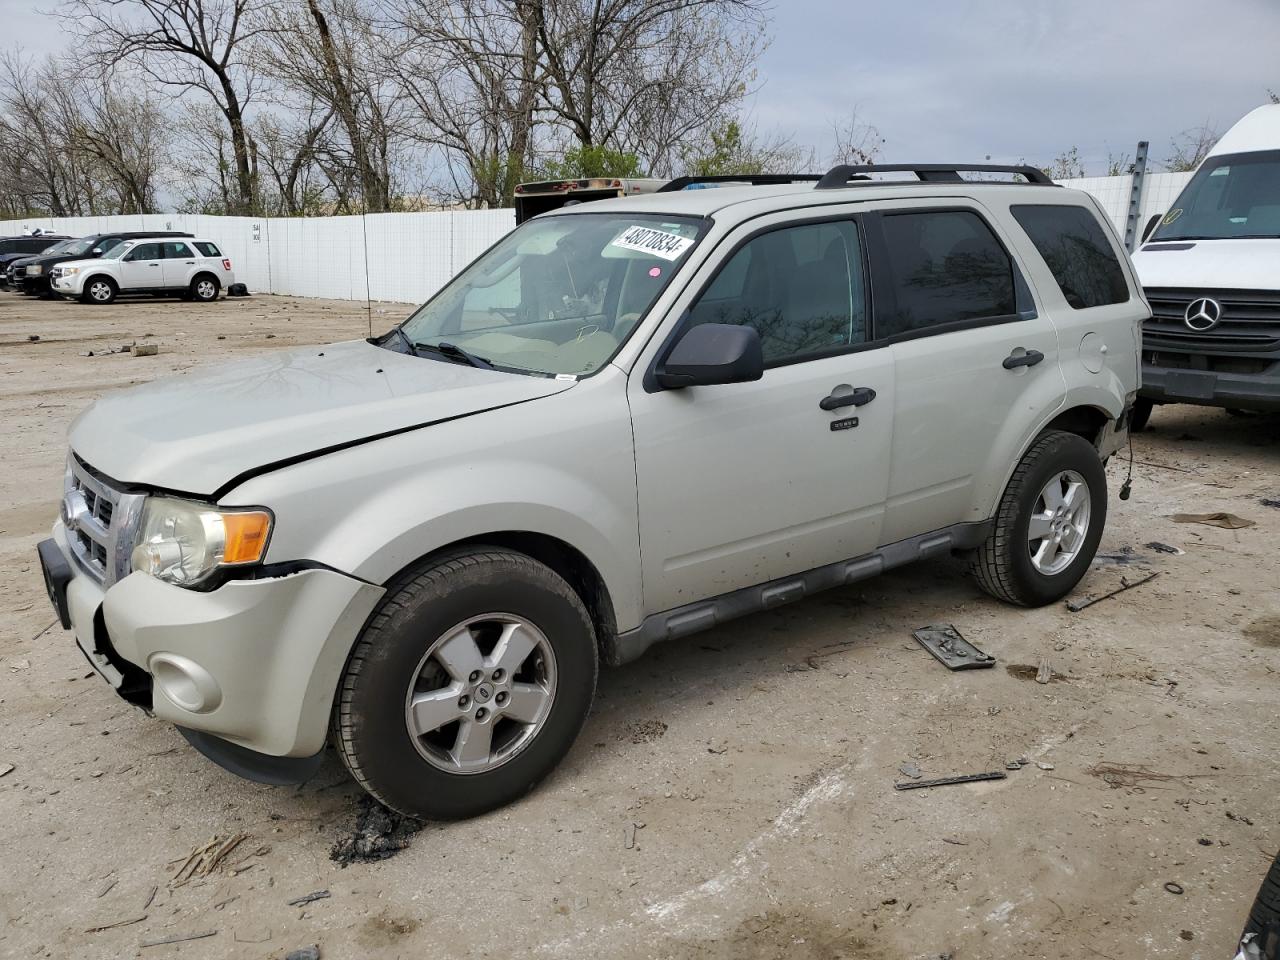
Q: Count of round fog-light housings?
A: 1